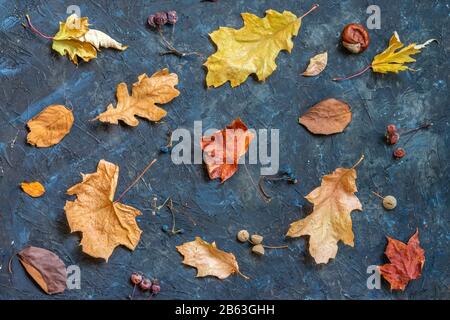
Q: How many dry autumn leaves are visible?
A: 14